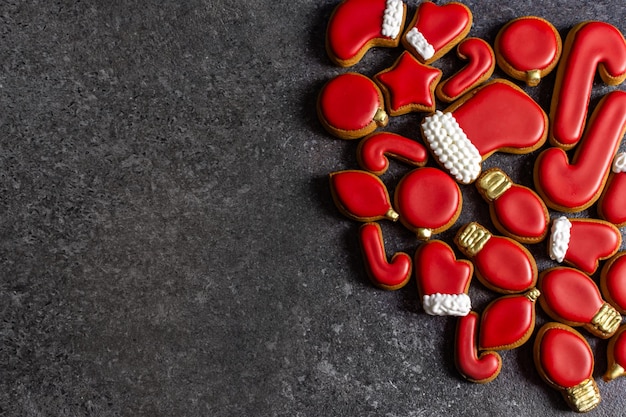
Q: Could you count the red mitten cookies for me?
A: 3